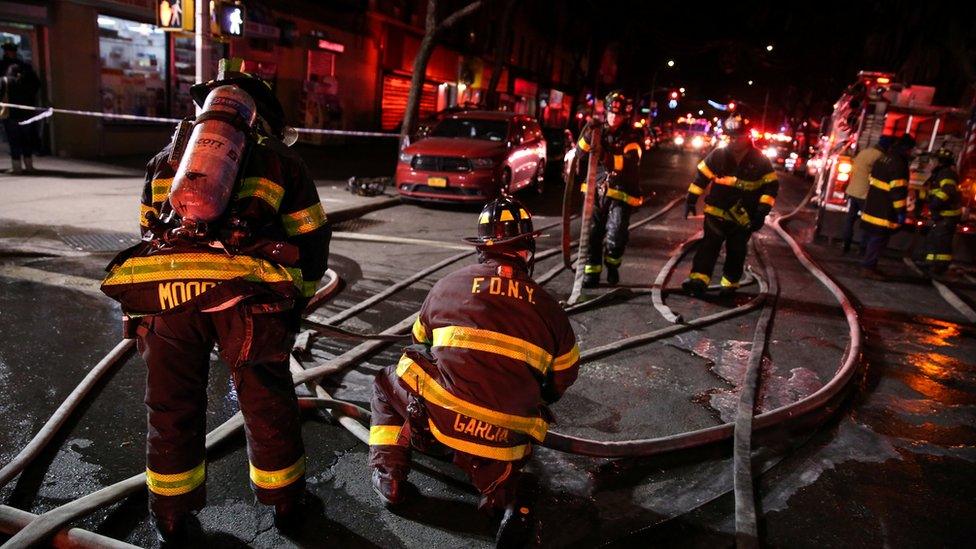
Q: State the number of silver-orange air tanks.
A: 1